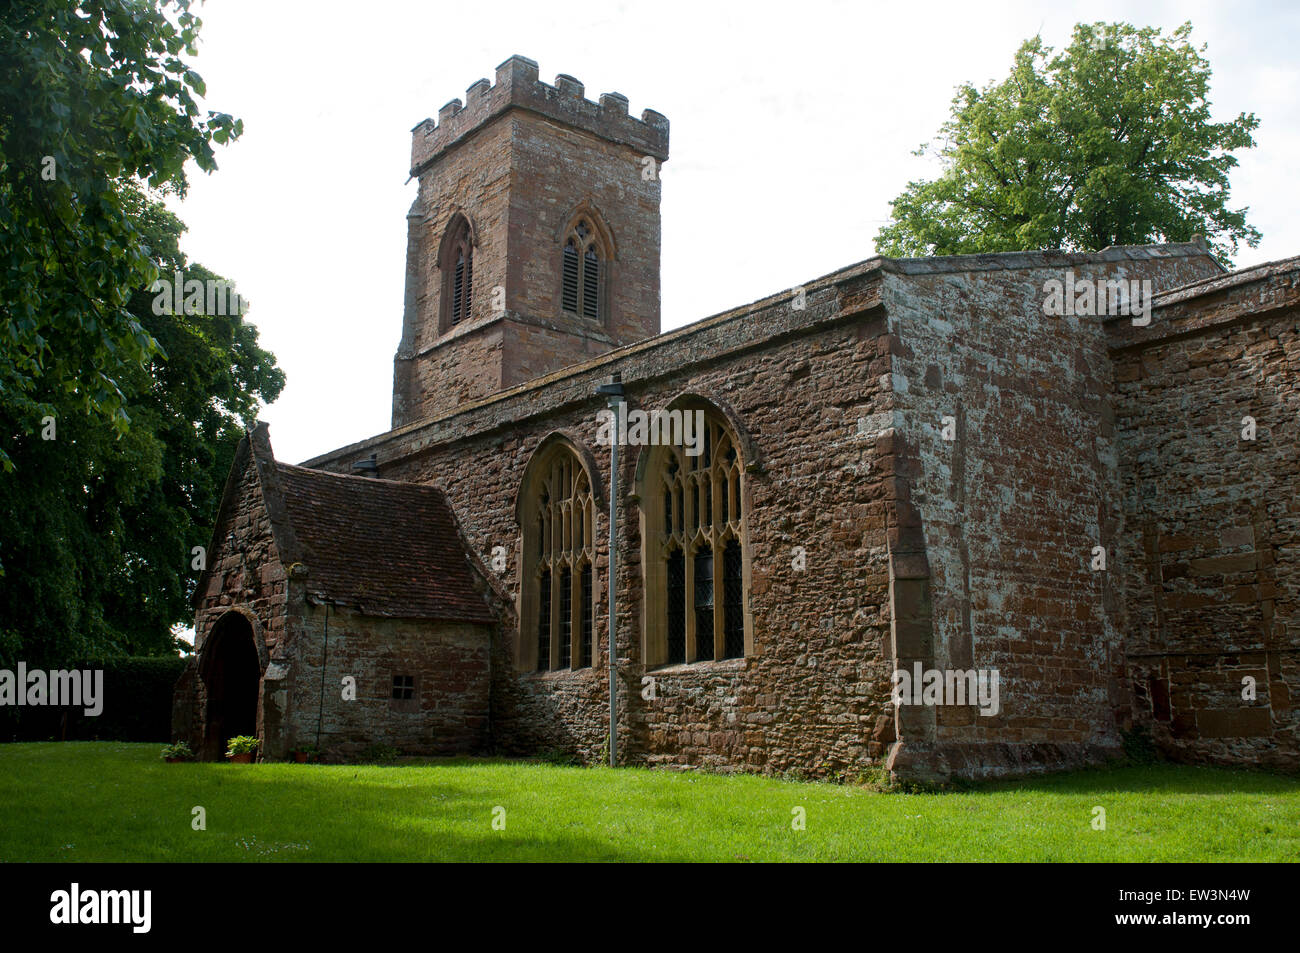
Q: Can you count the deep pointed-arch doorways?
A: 1